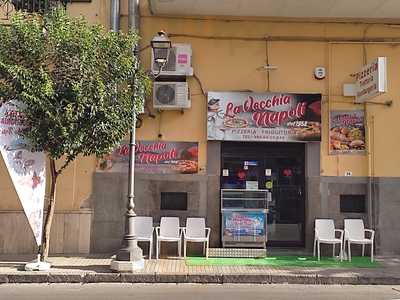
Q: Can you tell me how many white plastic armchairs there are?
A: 5